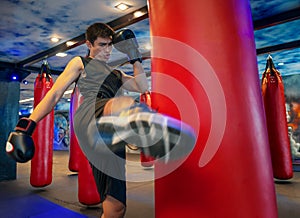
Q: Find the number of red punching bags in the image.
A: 6